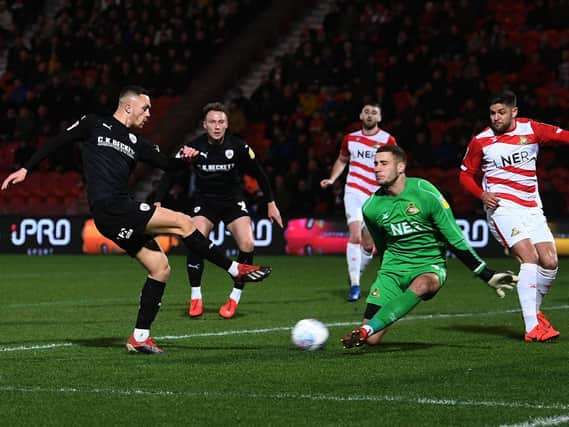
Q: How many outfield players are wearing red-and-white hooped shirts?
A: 2